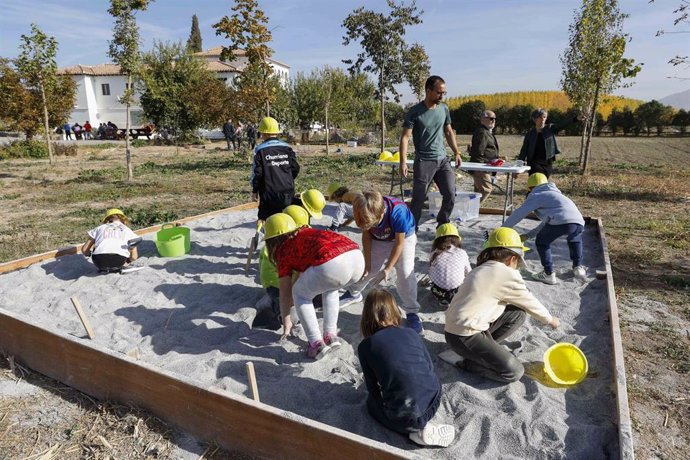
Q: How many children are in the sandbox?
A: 11